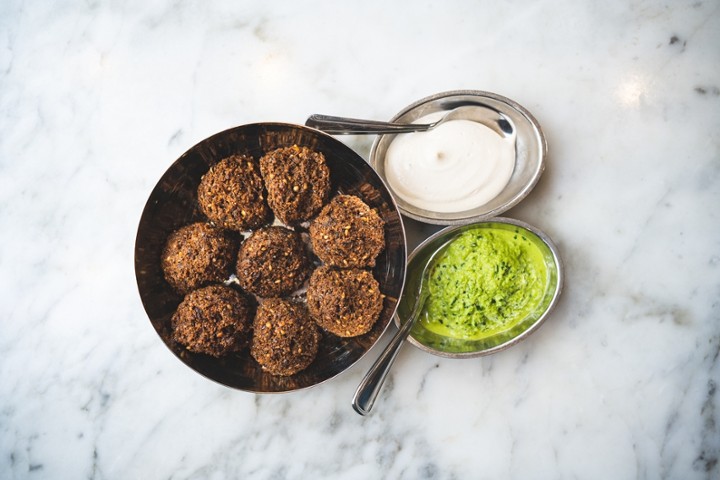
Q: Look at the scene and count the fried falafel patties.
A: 8